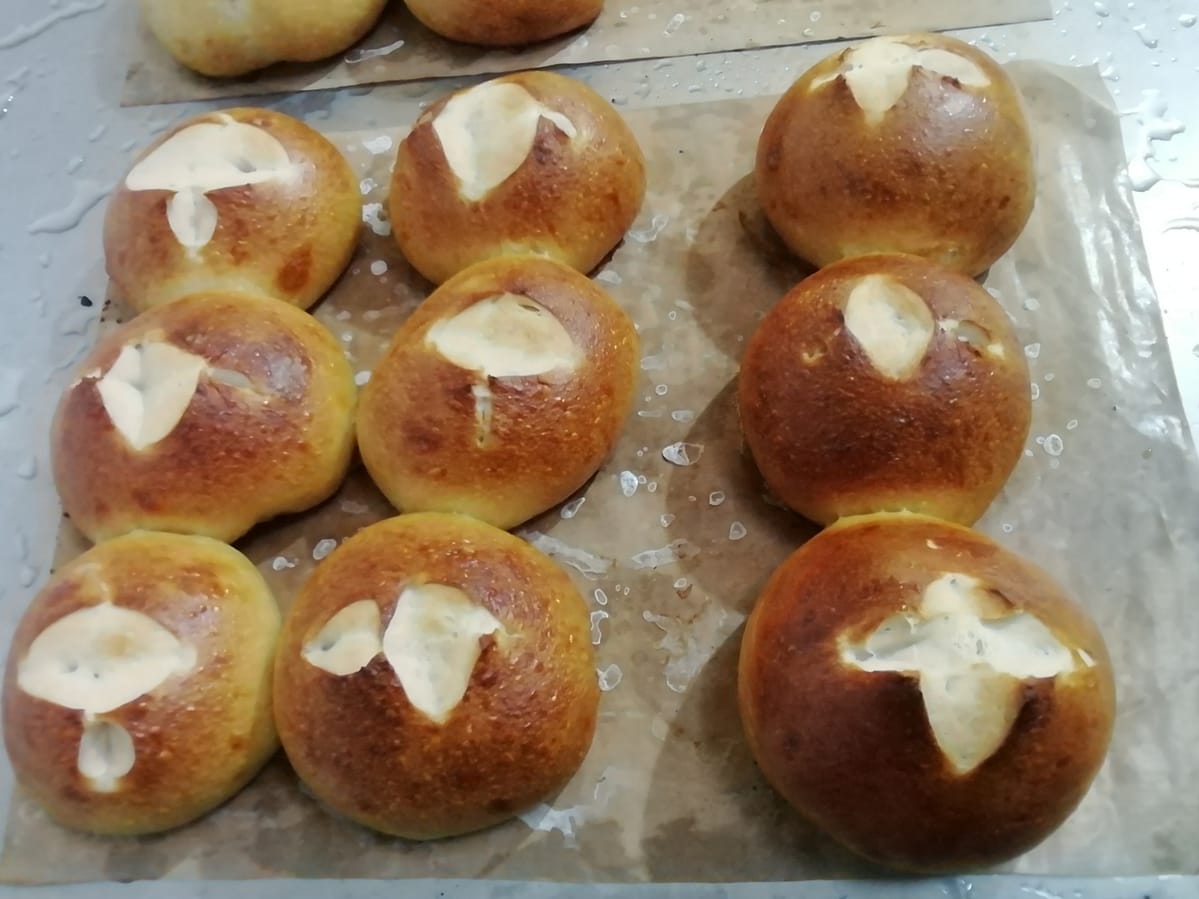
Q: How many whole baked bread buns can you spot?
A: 9